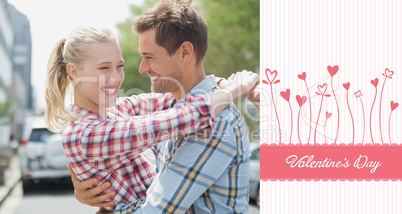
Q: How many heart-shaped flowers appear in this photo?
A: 12